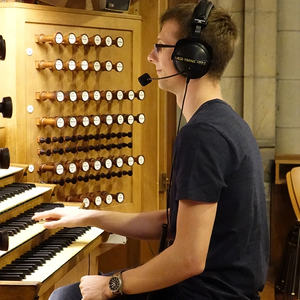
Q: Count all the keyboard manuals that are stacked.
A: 4